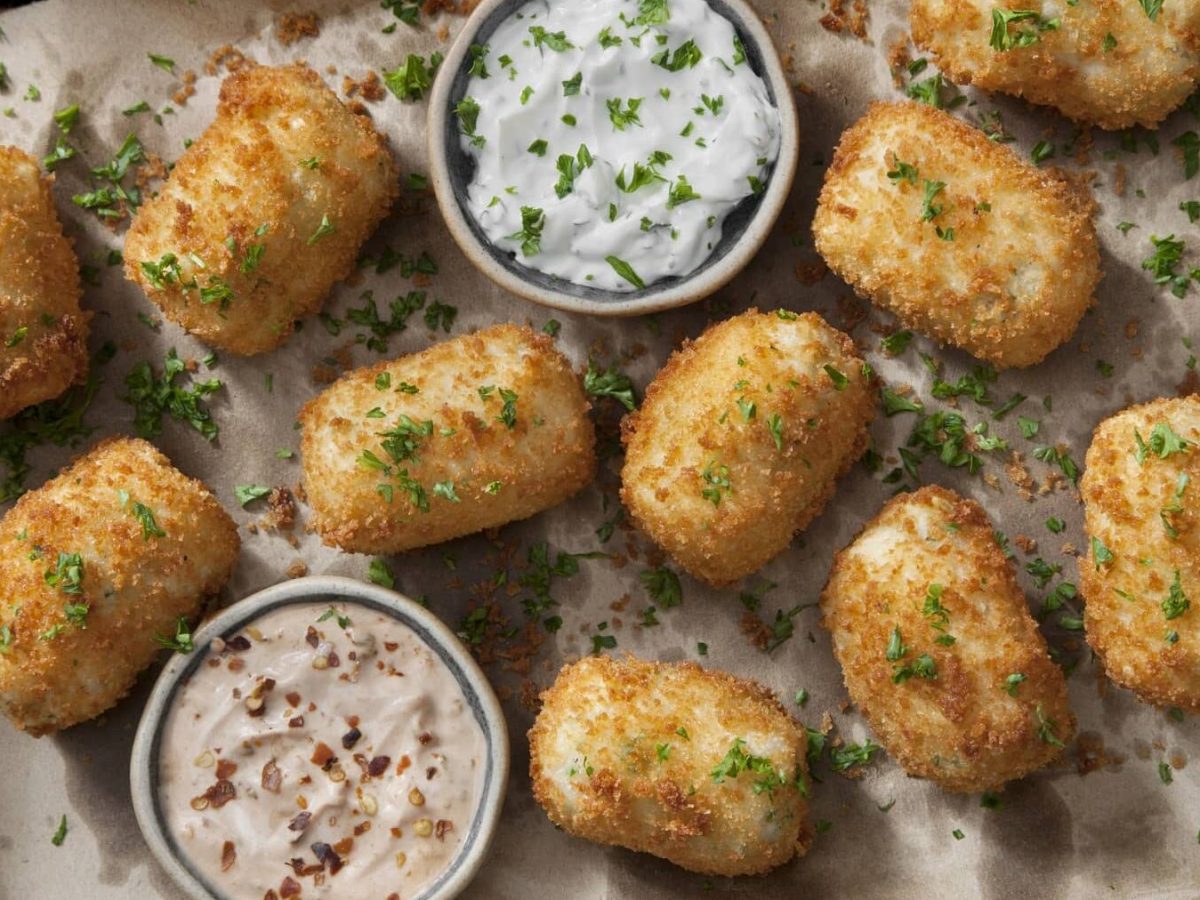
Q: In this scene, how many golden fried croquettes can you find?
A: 10